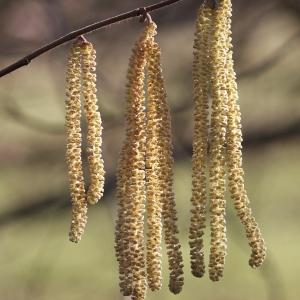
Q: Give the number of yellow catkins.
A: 9